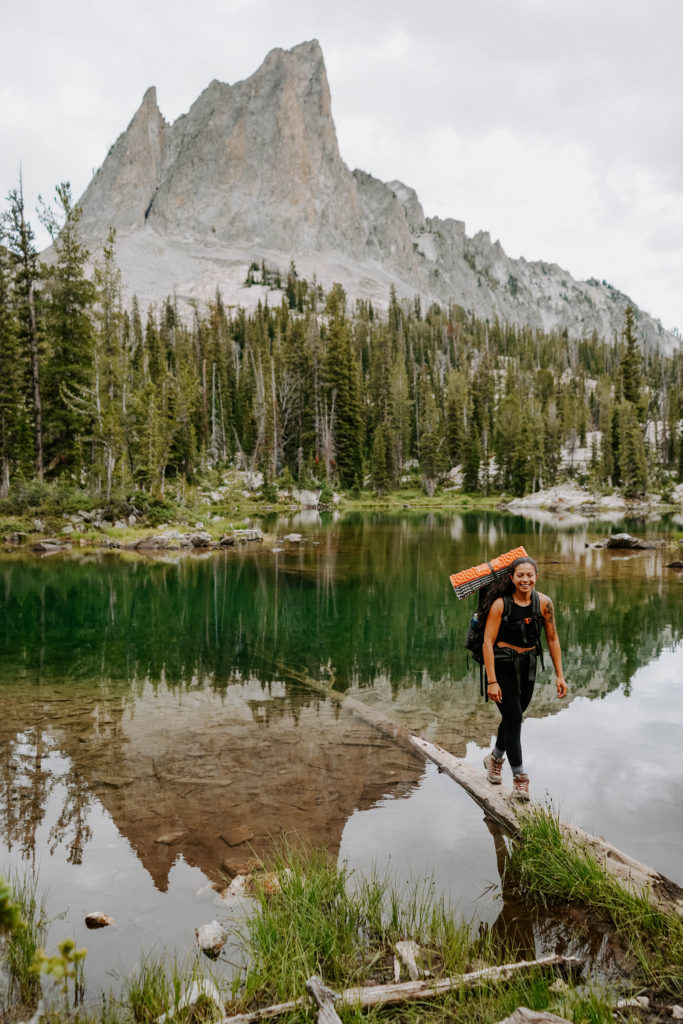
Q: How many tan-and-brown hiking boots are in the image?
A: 2